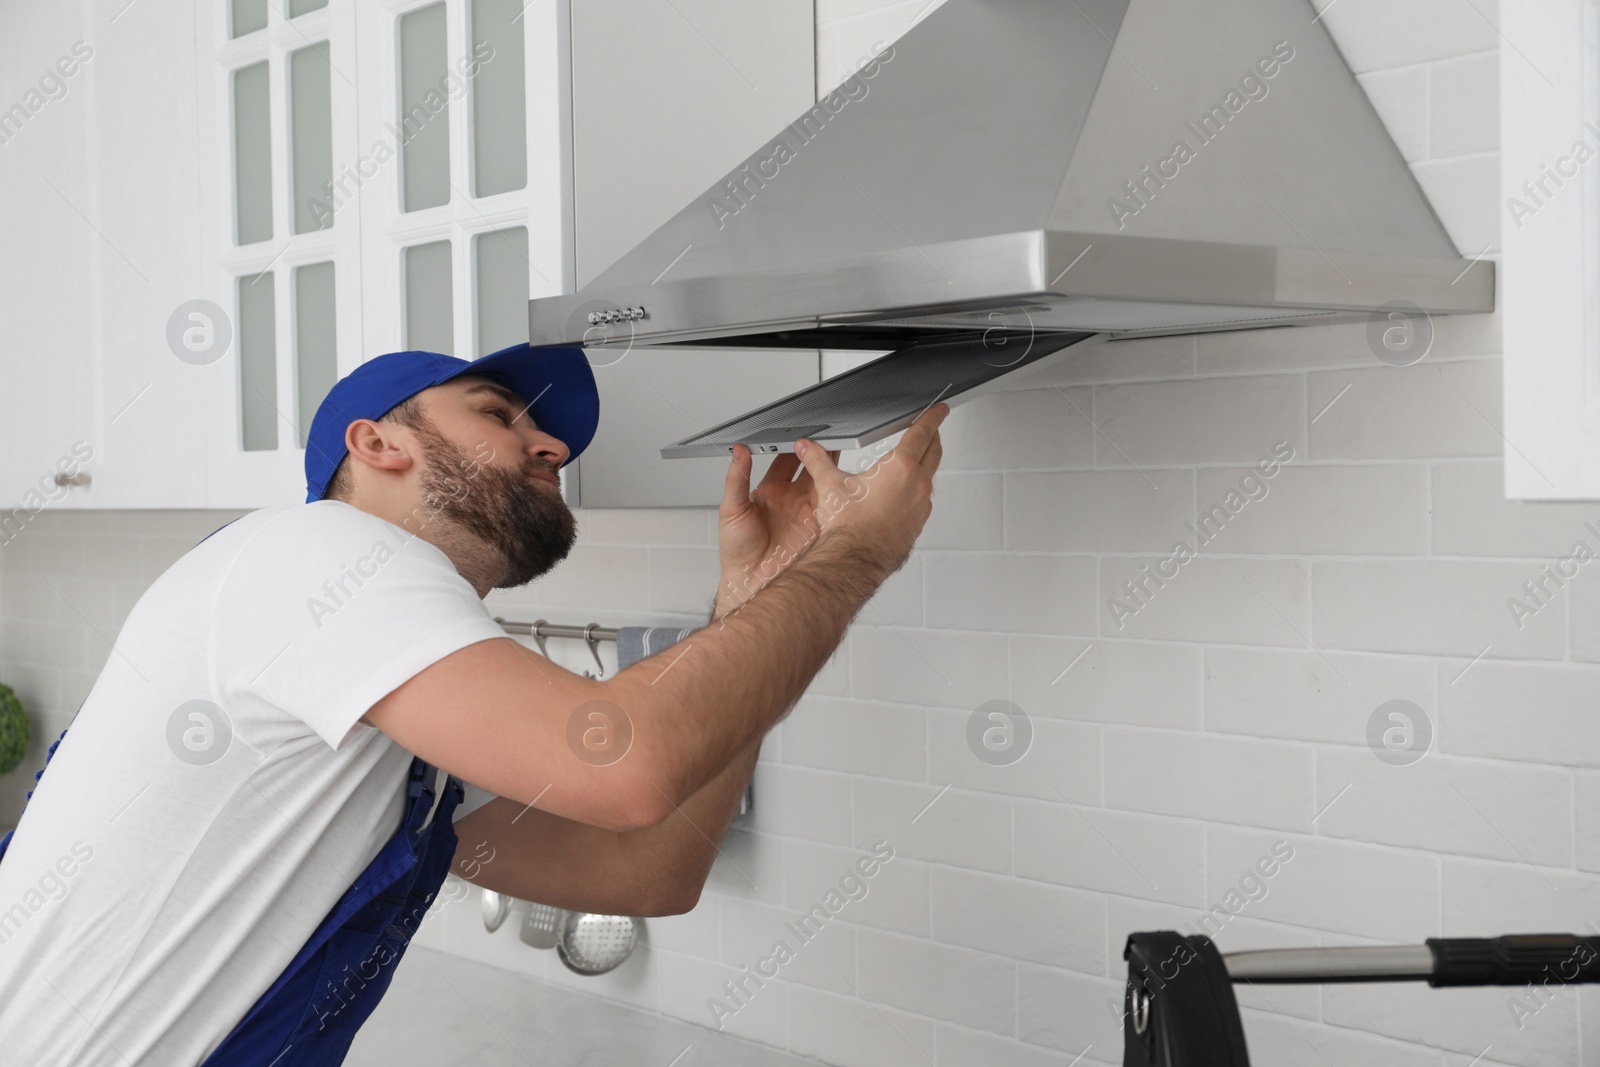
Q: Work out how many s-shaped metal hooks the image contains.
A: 2